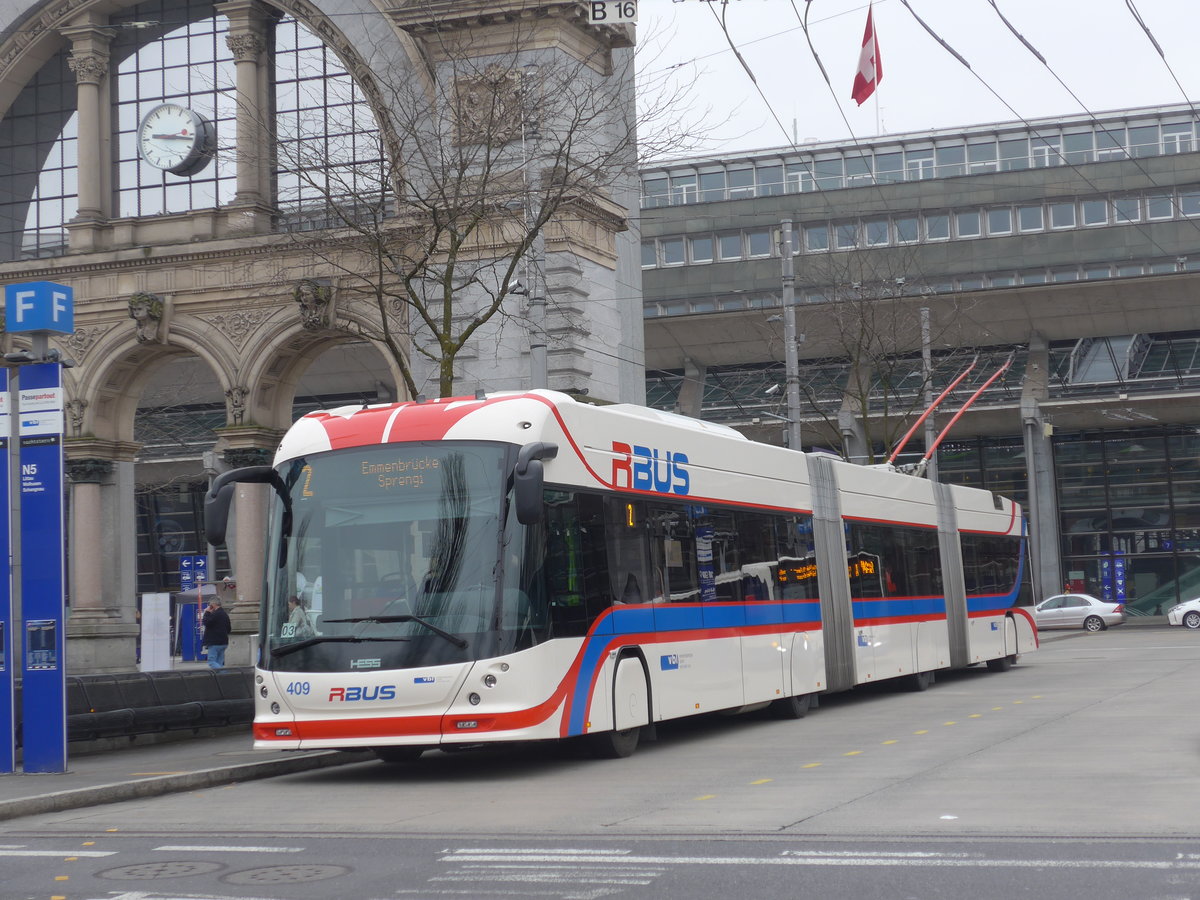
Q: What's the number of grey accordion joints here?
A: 2